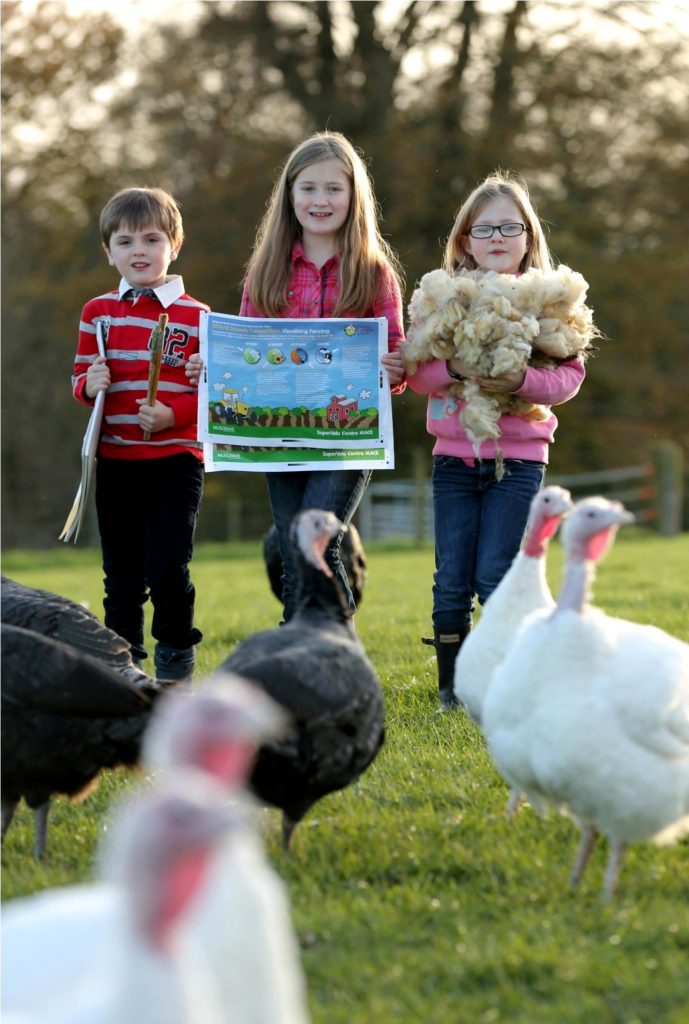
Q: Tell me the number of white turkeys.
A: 4